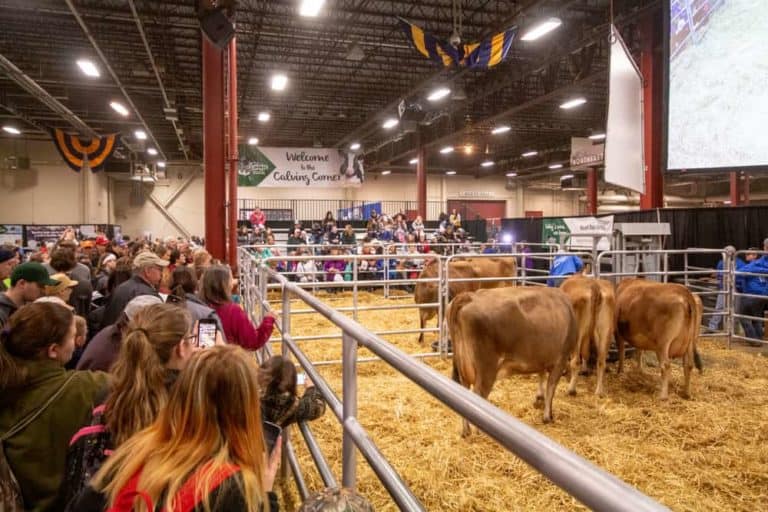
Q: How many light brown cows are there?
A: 4